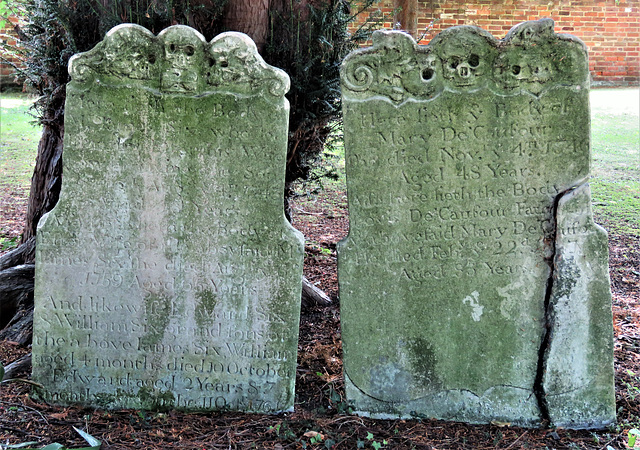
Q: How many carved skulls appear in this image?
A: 6